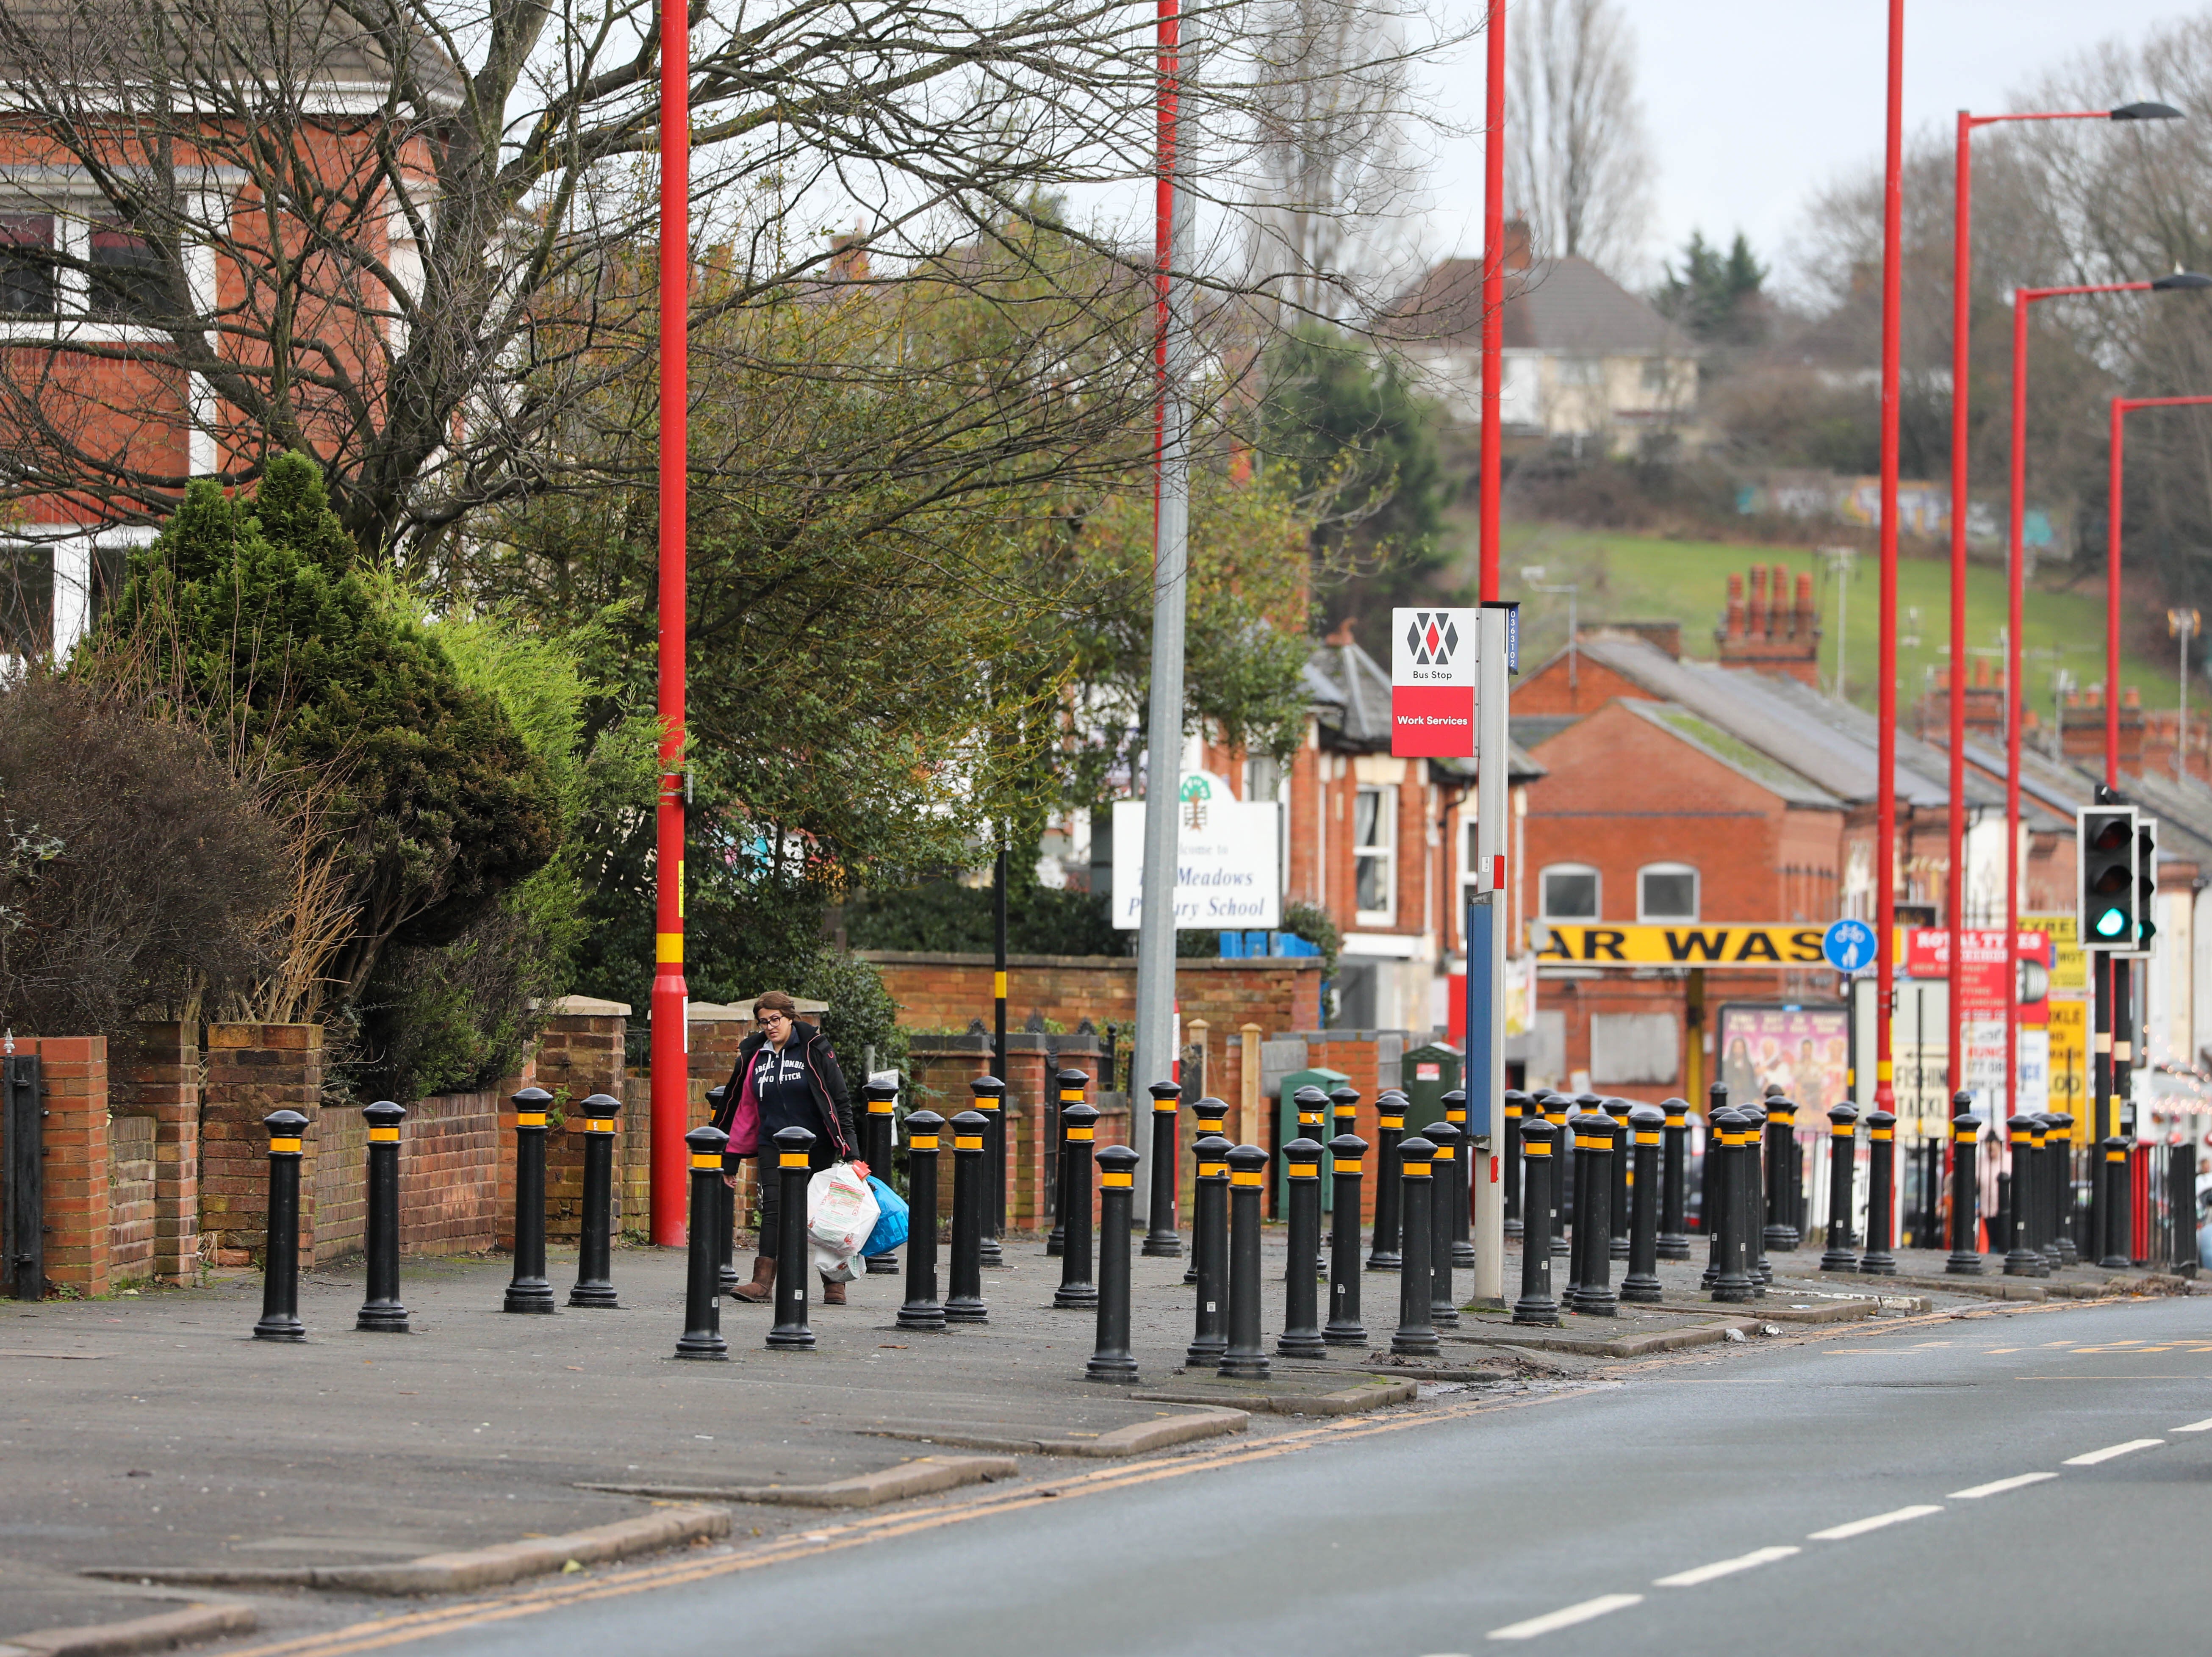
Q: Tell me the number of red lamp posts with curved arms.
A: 3